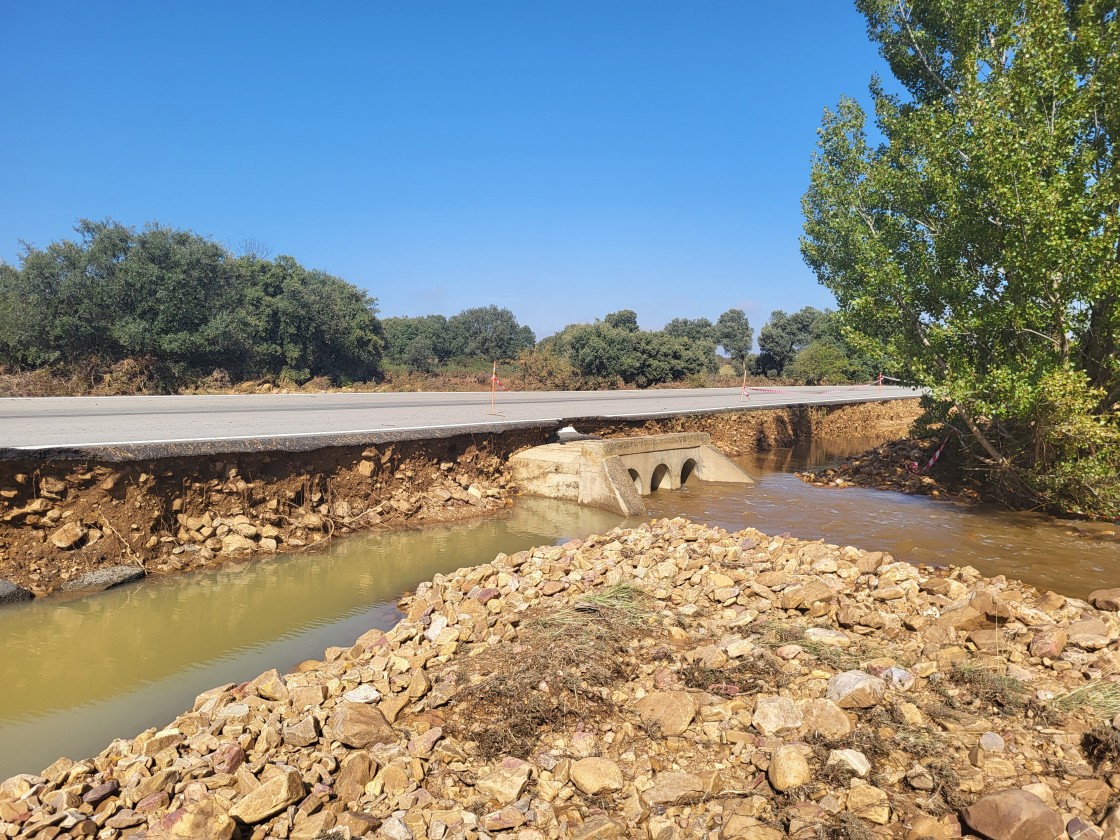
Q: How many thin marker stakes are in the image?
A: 3